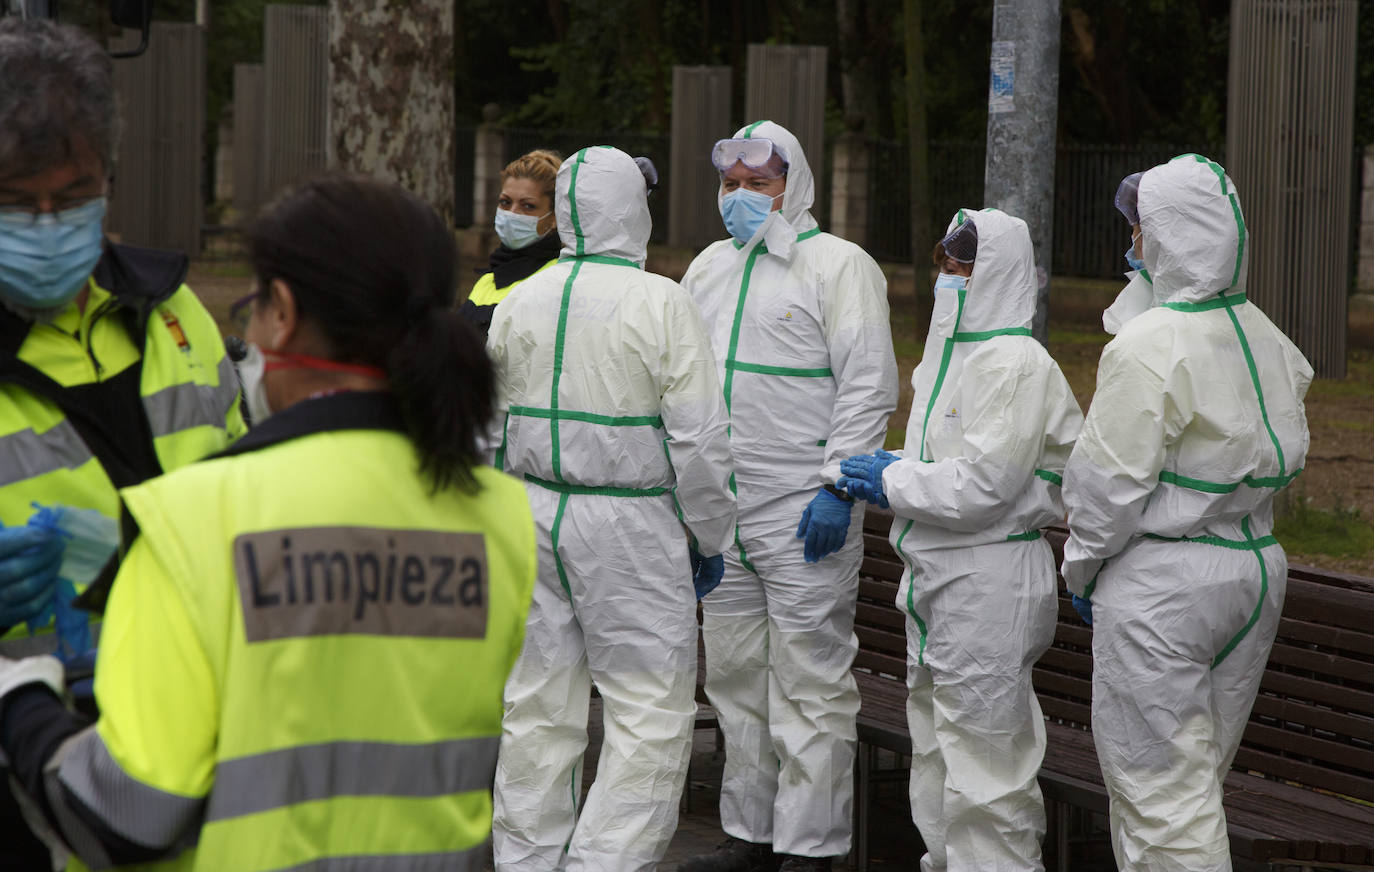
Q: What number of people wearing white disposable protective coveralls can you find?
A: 4